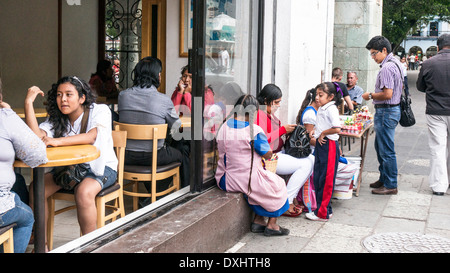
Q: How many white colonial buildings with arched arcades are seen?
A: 1